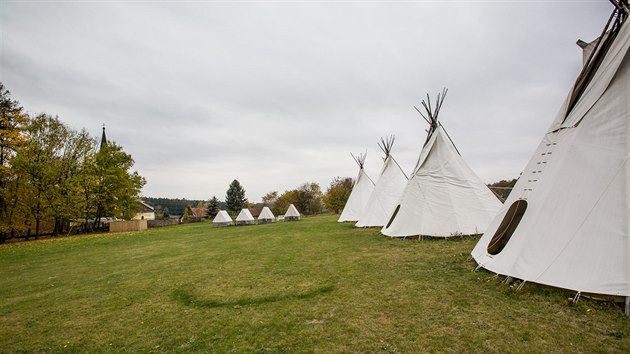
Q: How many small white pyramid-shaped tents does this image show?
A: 4